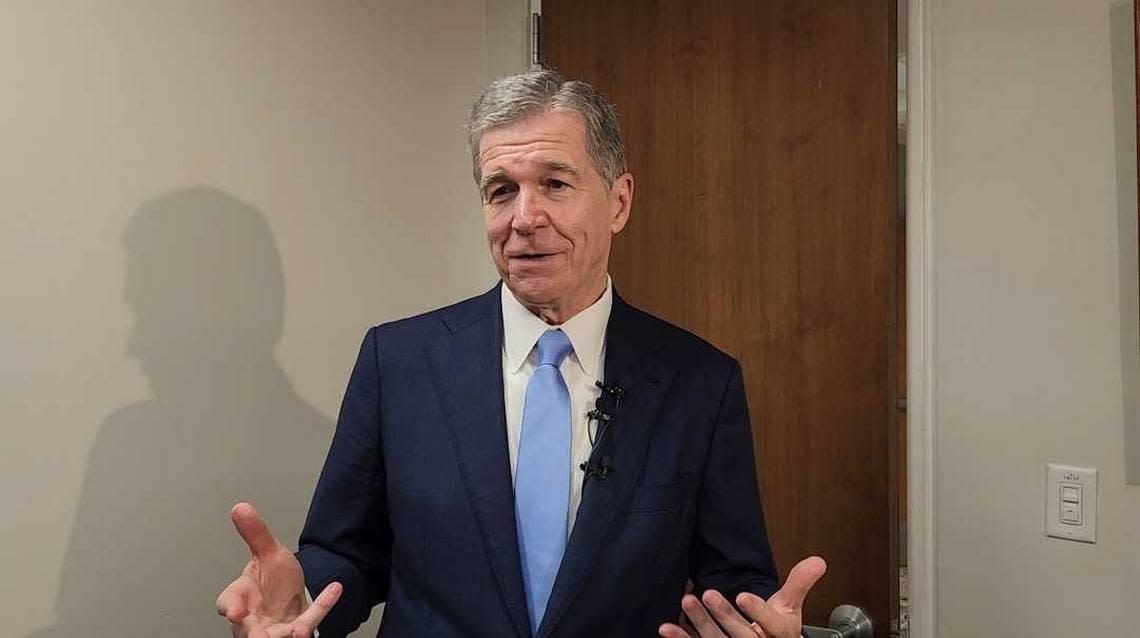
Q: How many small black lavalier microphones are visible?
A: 3